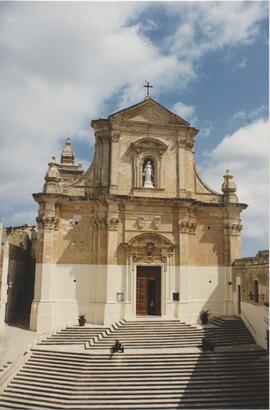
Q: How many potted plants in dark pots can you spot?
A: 2